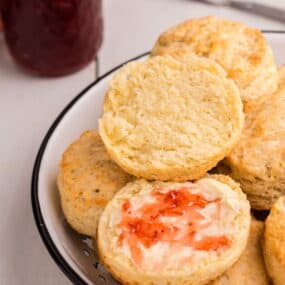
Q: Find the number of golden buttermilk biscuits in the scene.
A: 7